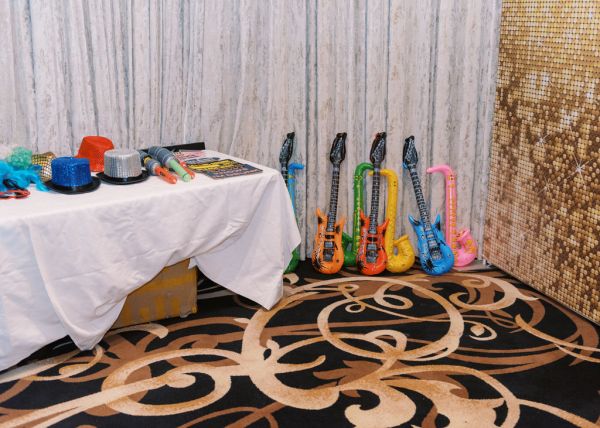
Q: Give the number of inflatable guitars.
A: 4